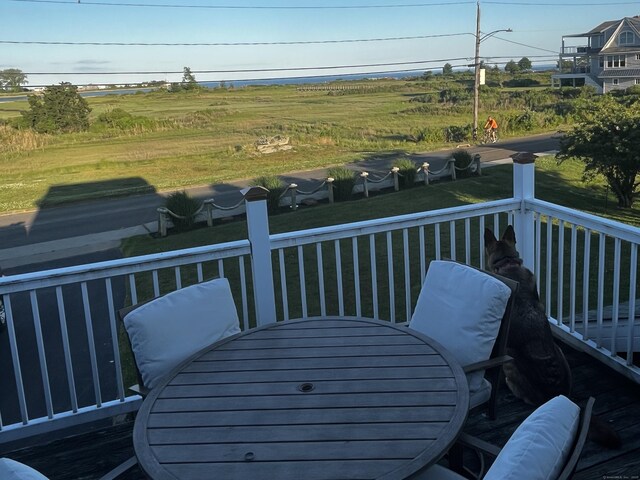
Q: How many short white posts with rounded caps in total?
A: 9